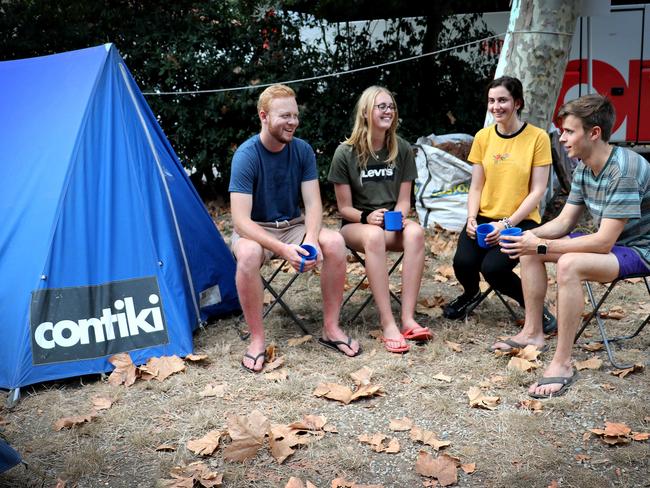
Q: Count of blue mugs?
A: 4